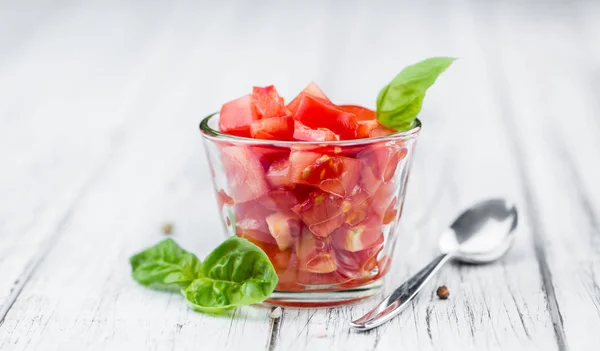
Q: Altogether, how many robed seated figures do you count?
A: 0